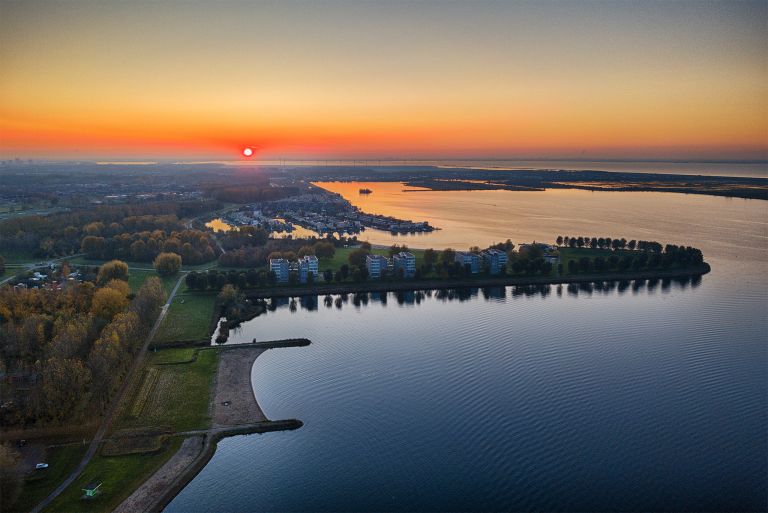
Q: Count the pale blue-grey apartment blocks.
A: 6